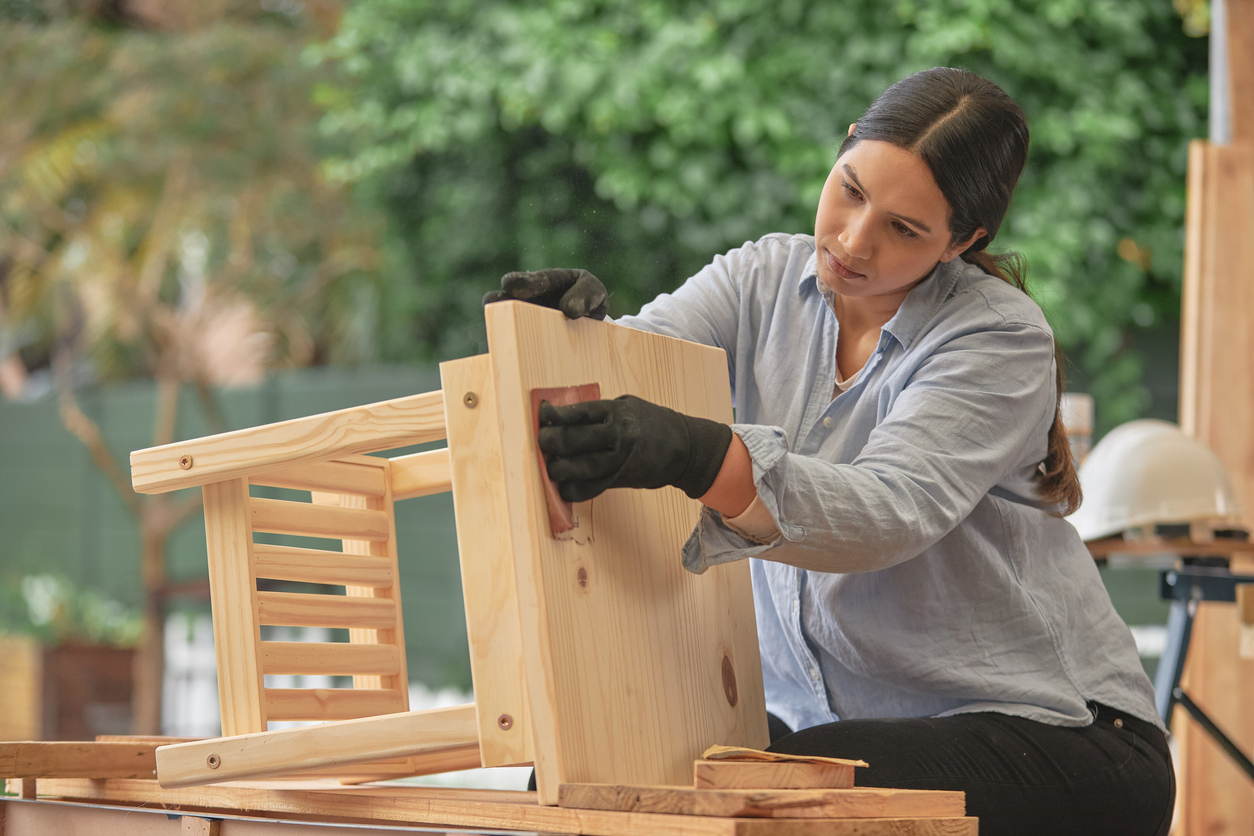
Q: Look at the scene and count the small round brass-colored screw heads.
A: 4